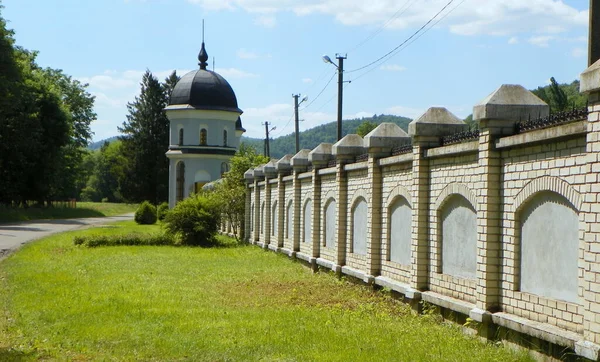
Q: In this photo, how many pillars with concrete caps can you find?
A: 11